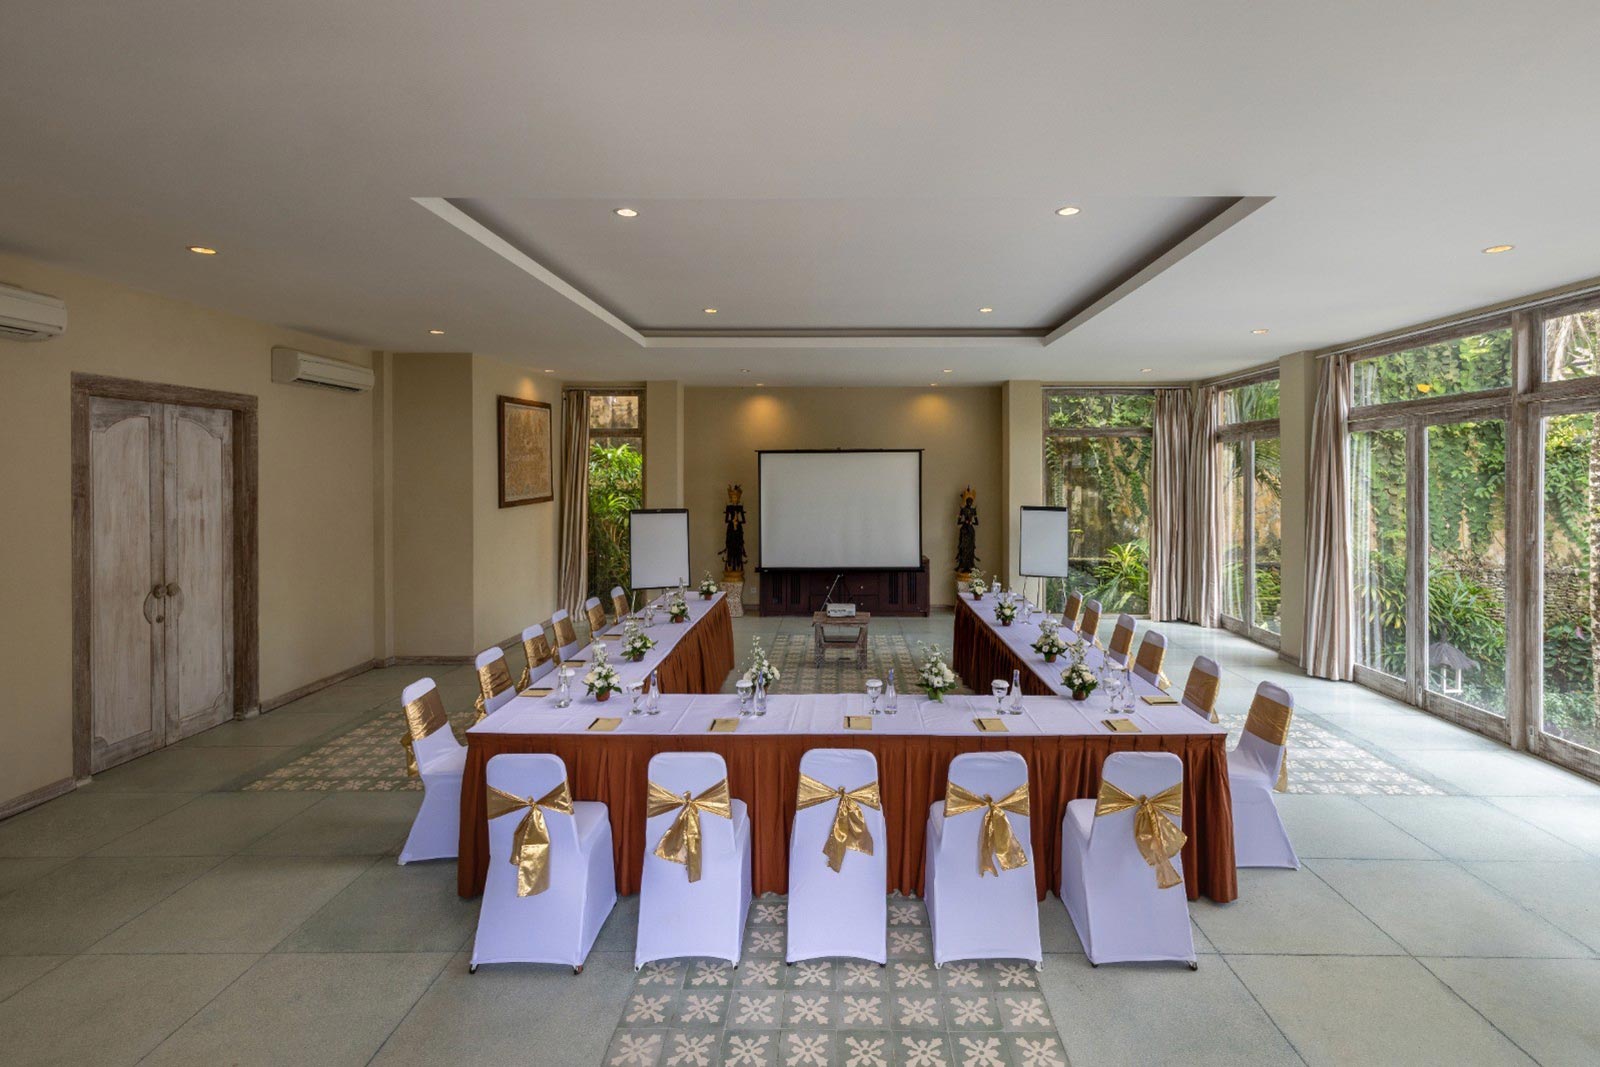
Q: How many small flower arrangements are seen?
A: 10